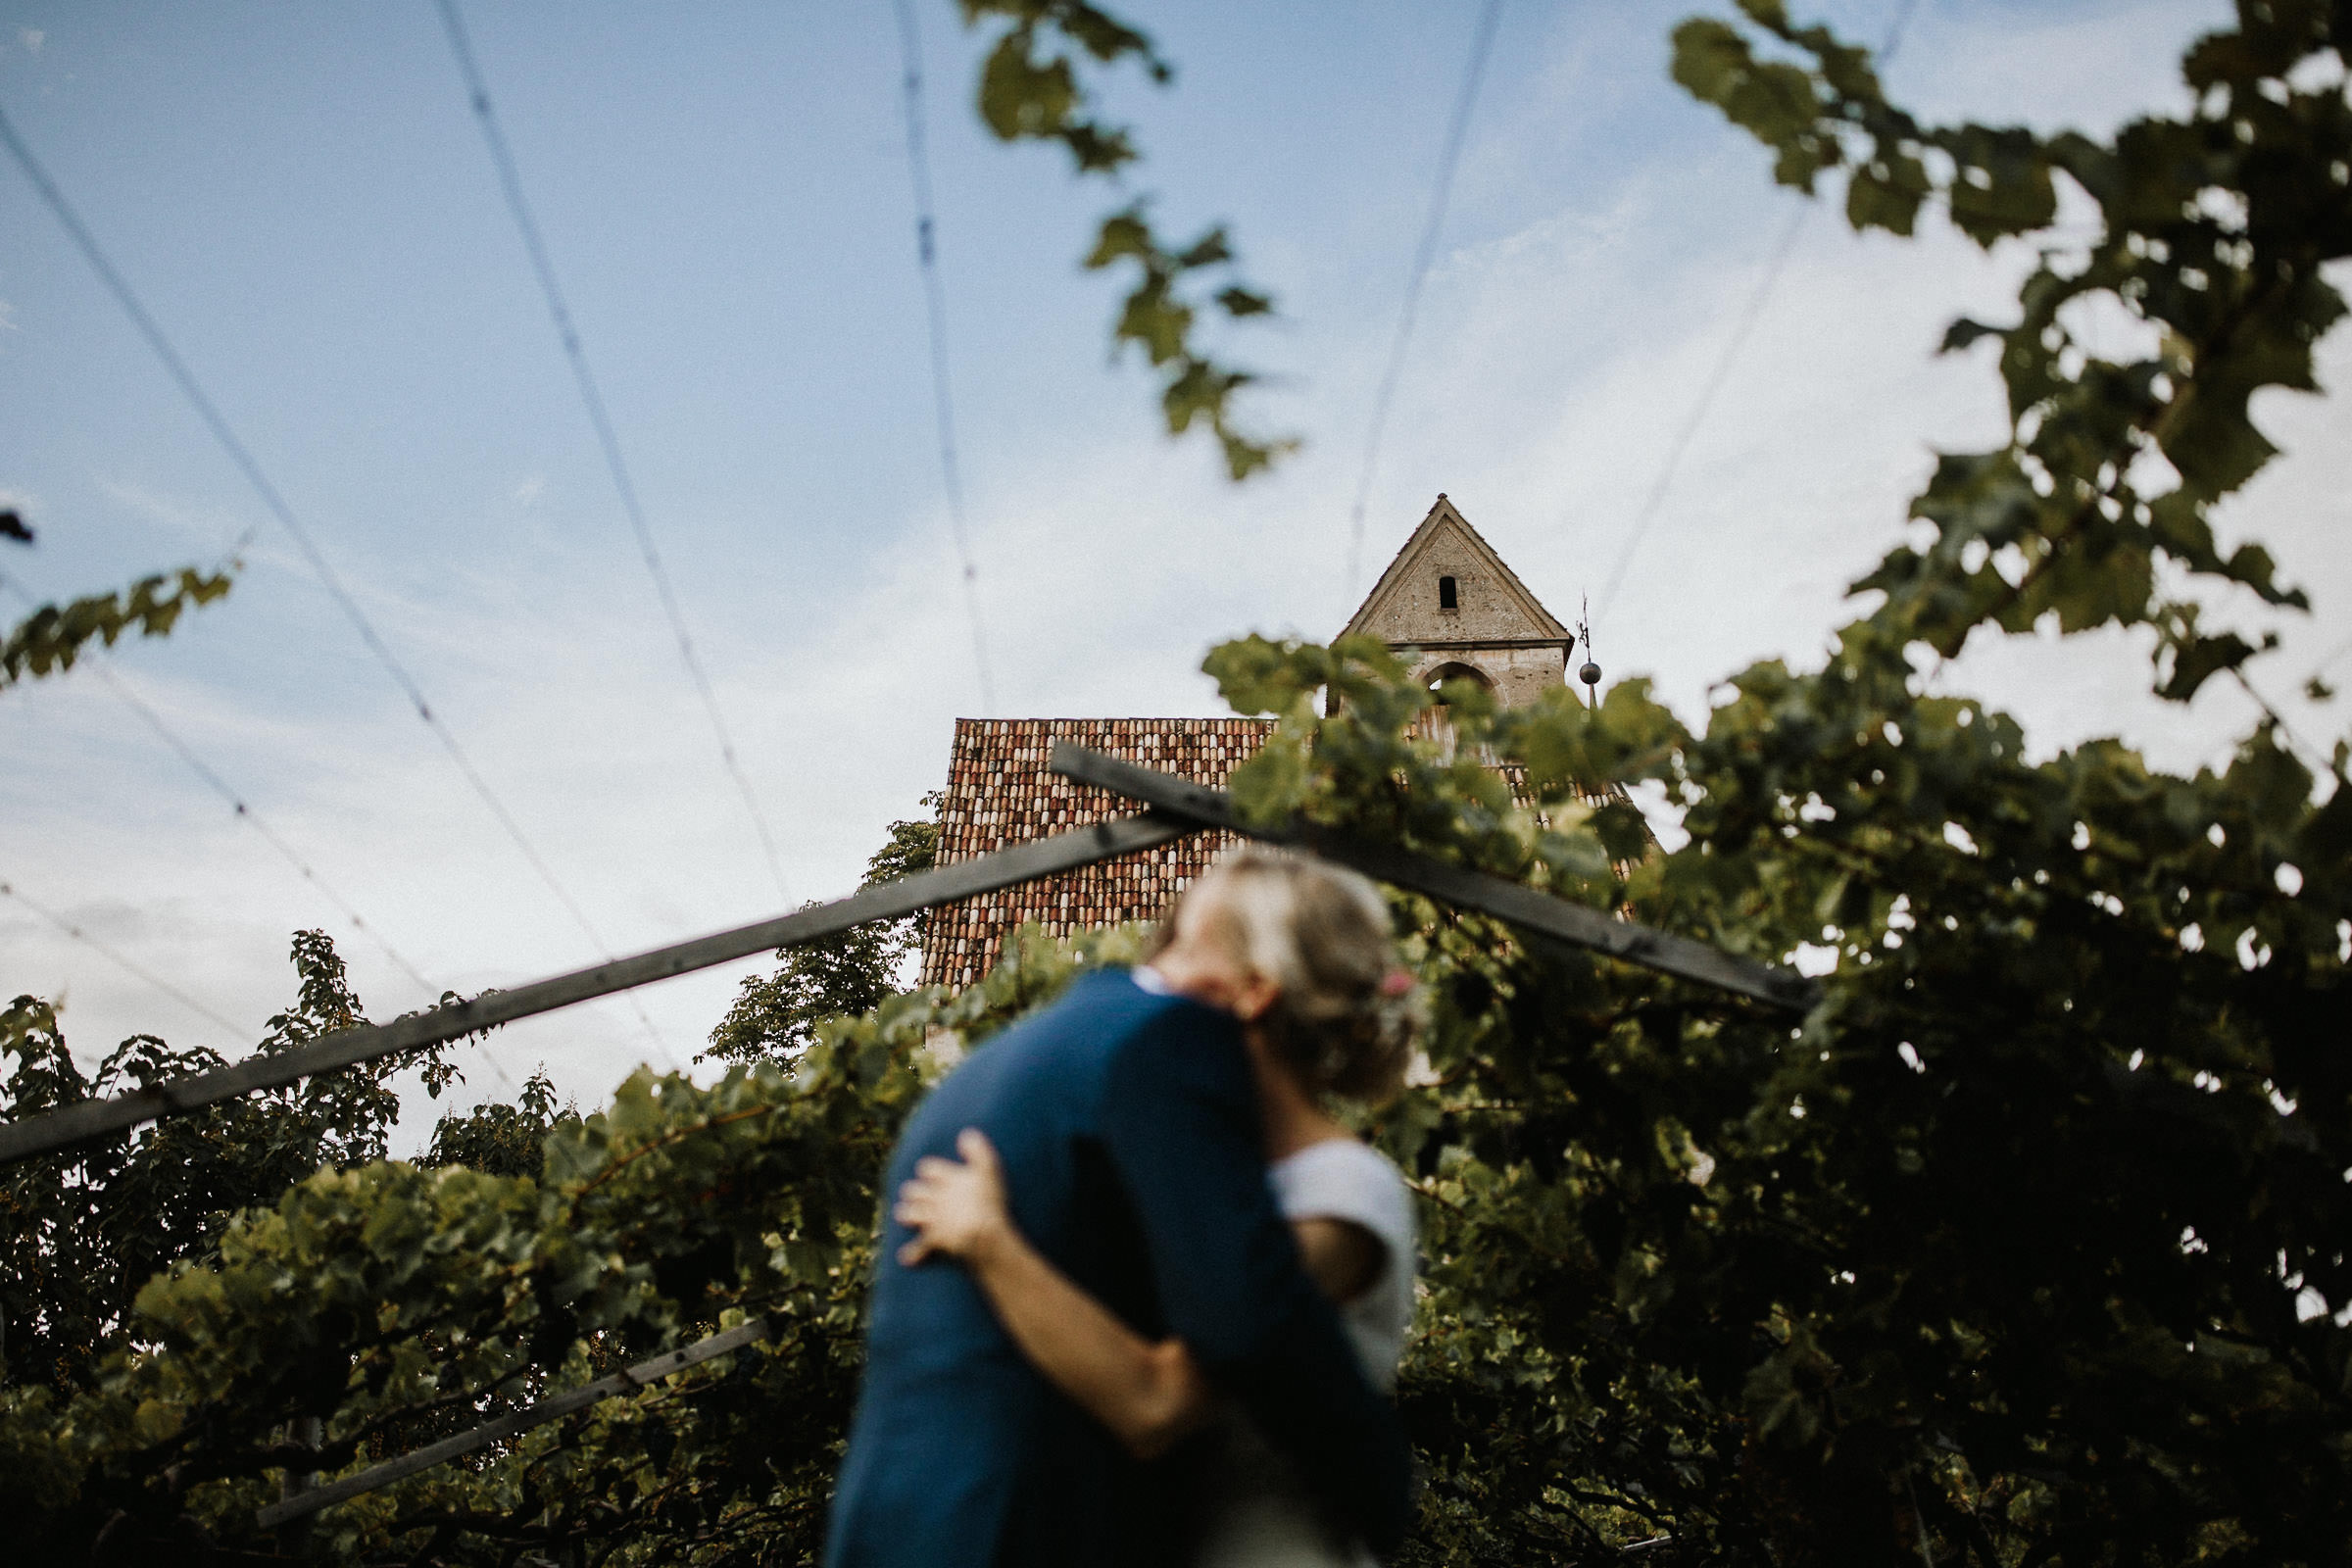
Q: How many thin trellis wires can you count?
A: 7